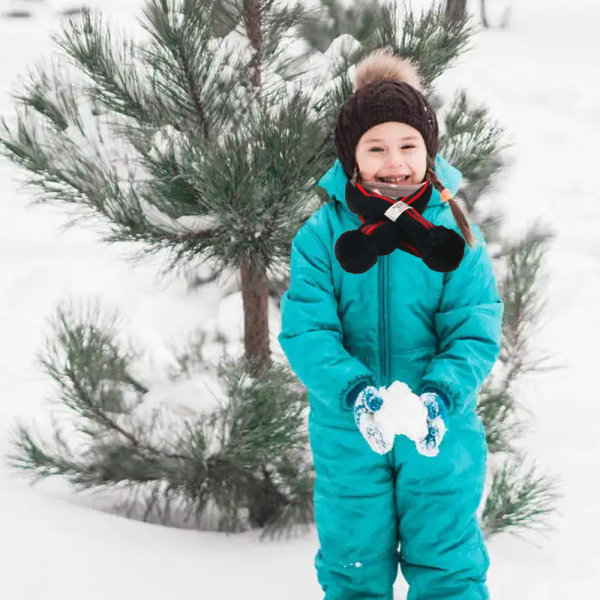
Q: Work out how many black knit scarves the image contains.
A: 1